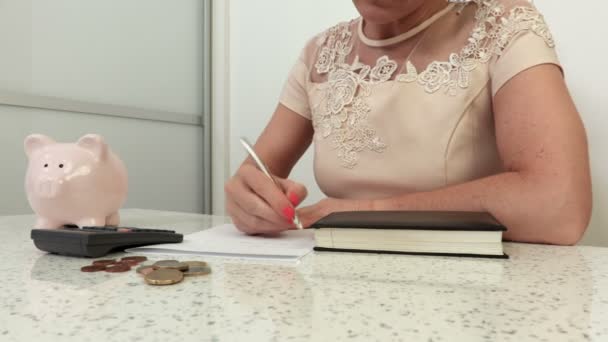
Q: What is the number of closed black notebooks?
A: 1